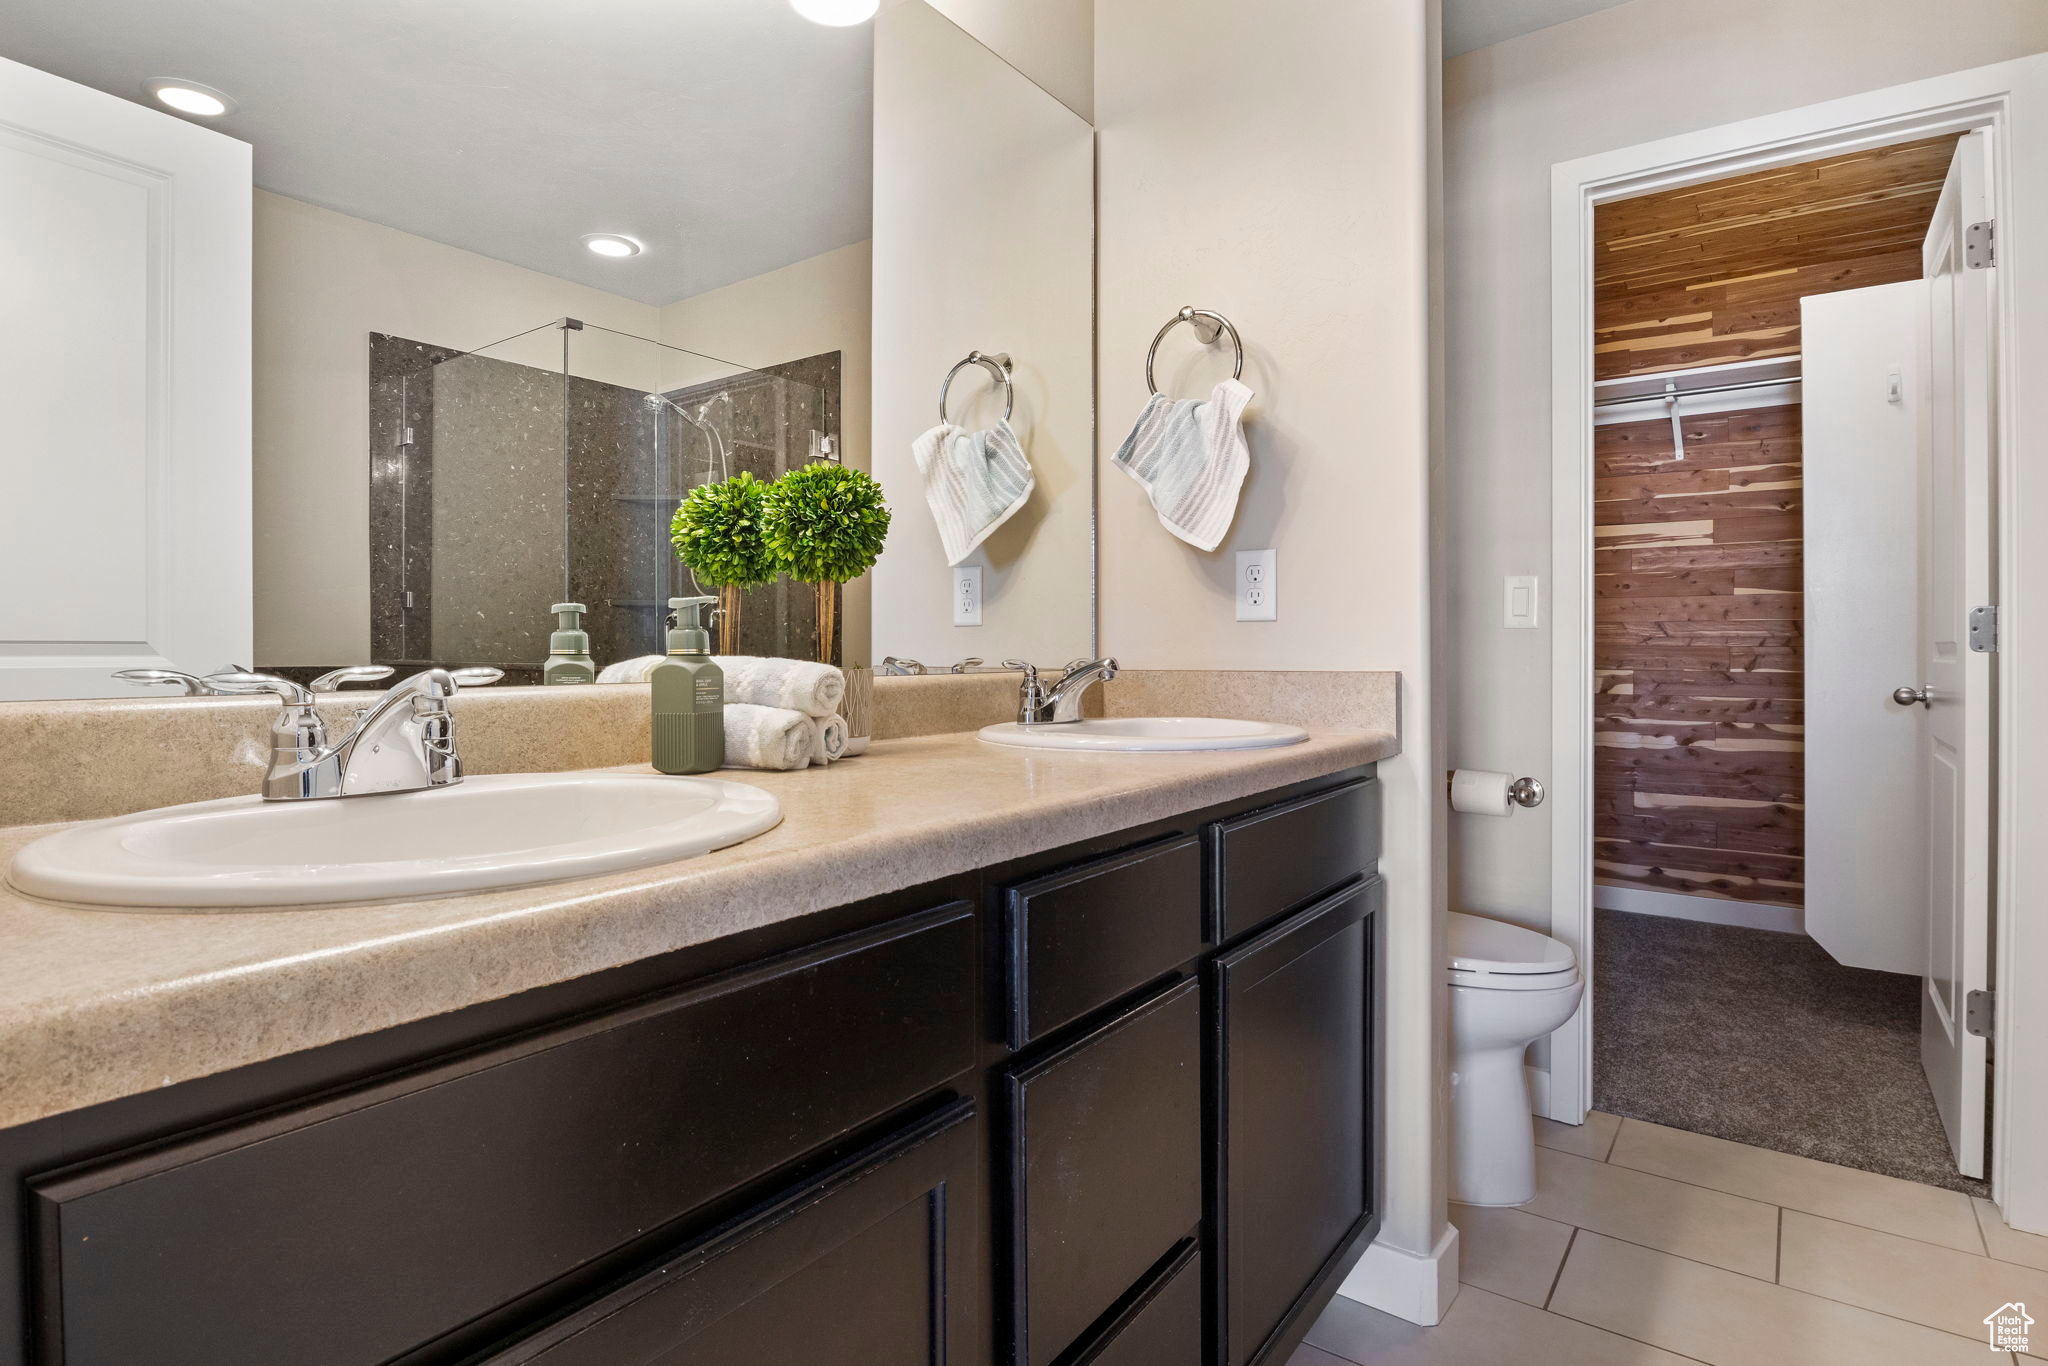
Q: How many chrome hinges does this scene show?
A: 3